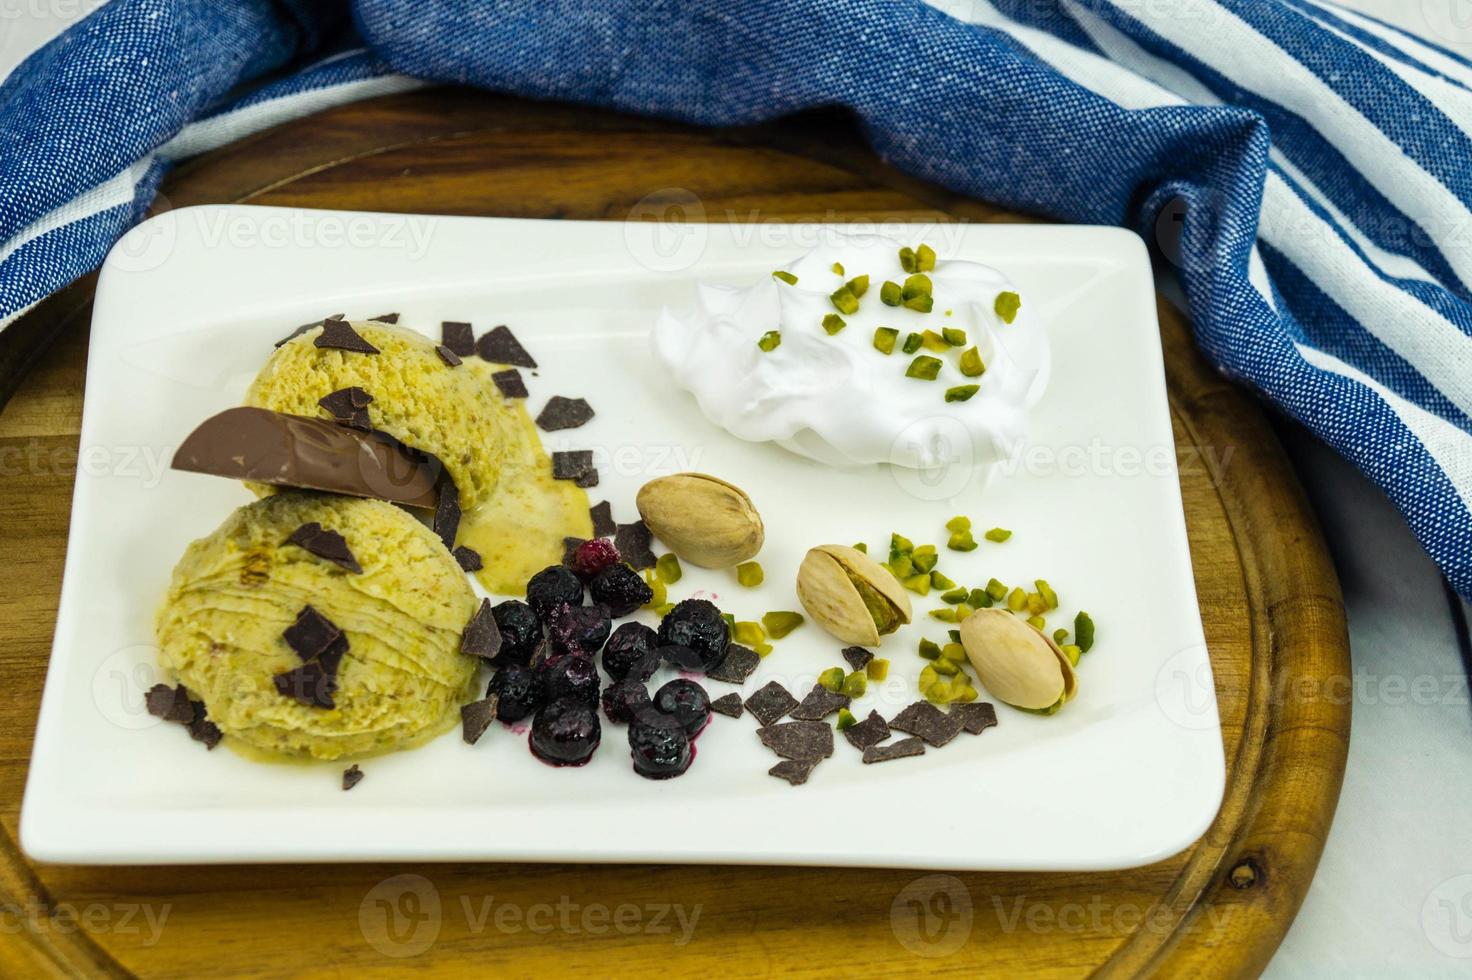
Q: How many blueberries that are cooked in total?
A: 12